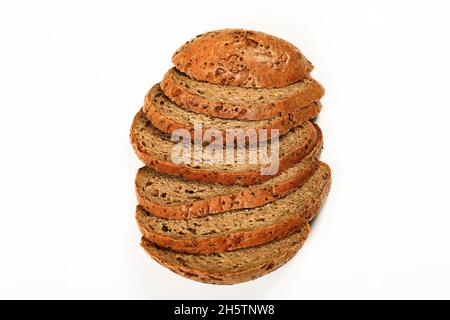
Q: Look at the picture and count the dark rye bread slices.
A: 7